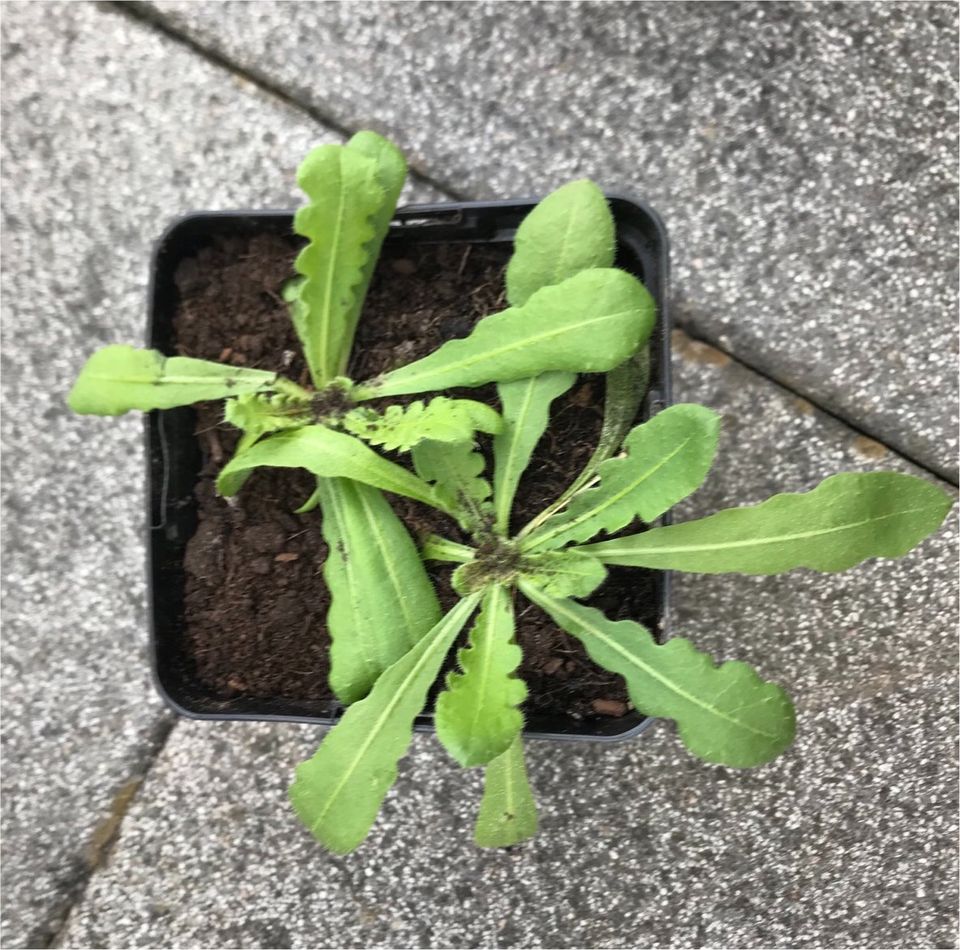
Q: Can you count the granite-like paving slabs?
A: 3